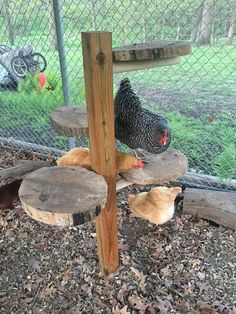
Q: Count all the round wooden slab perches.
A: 4